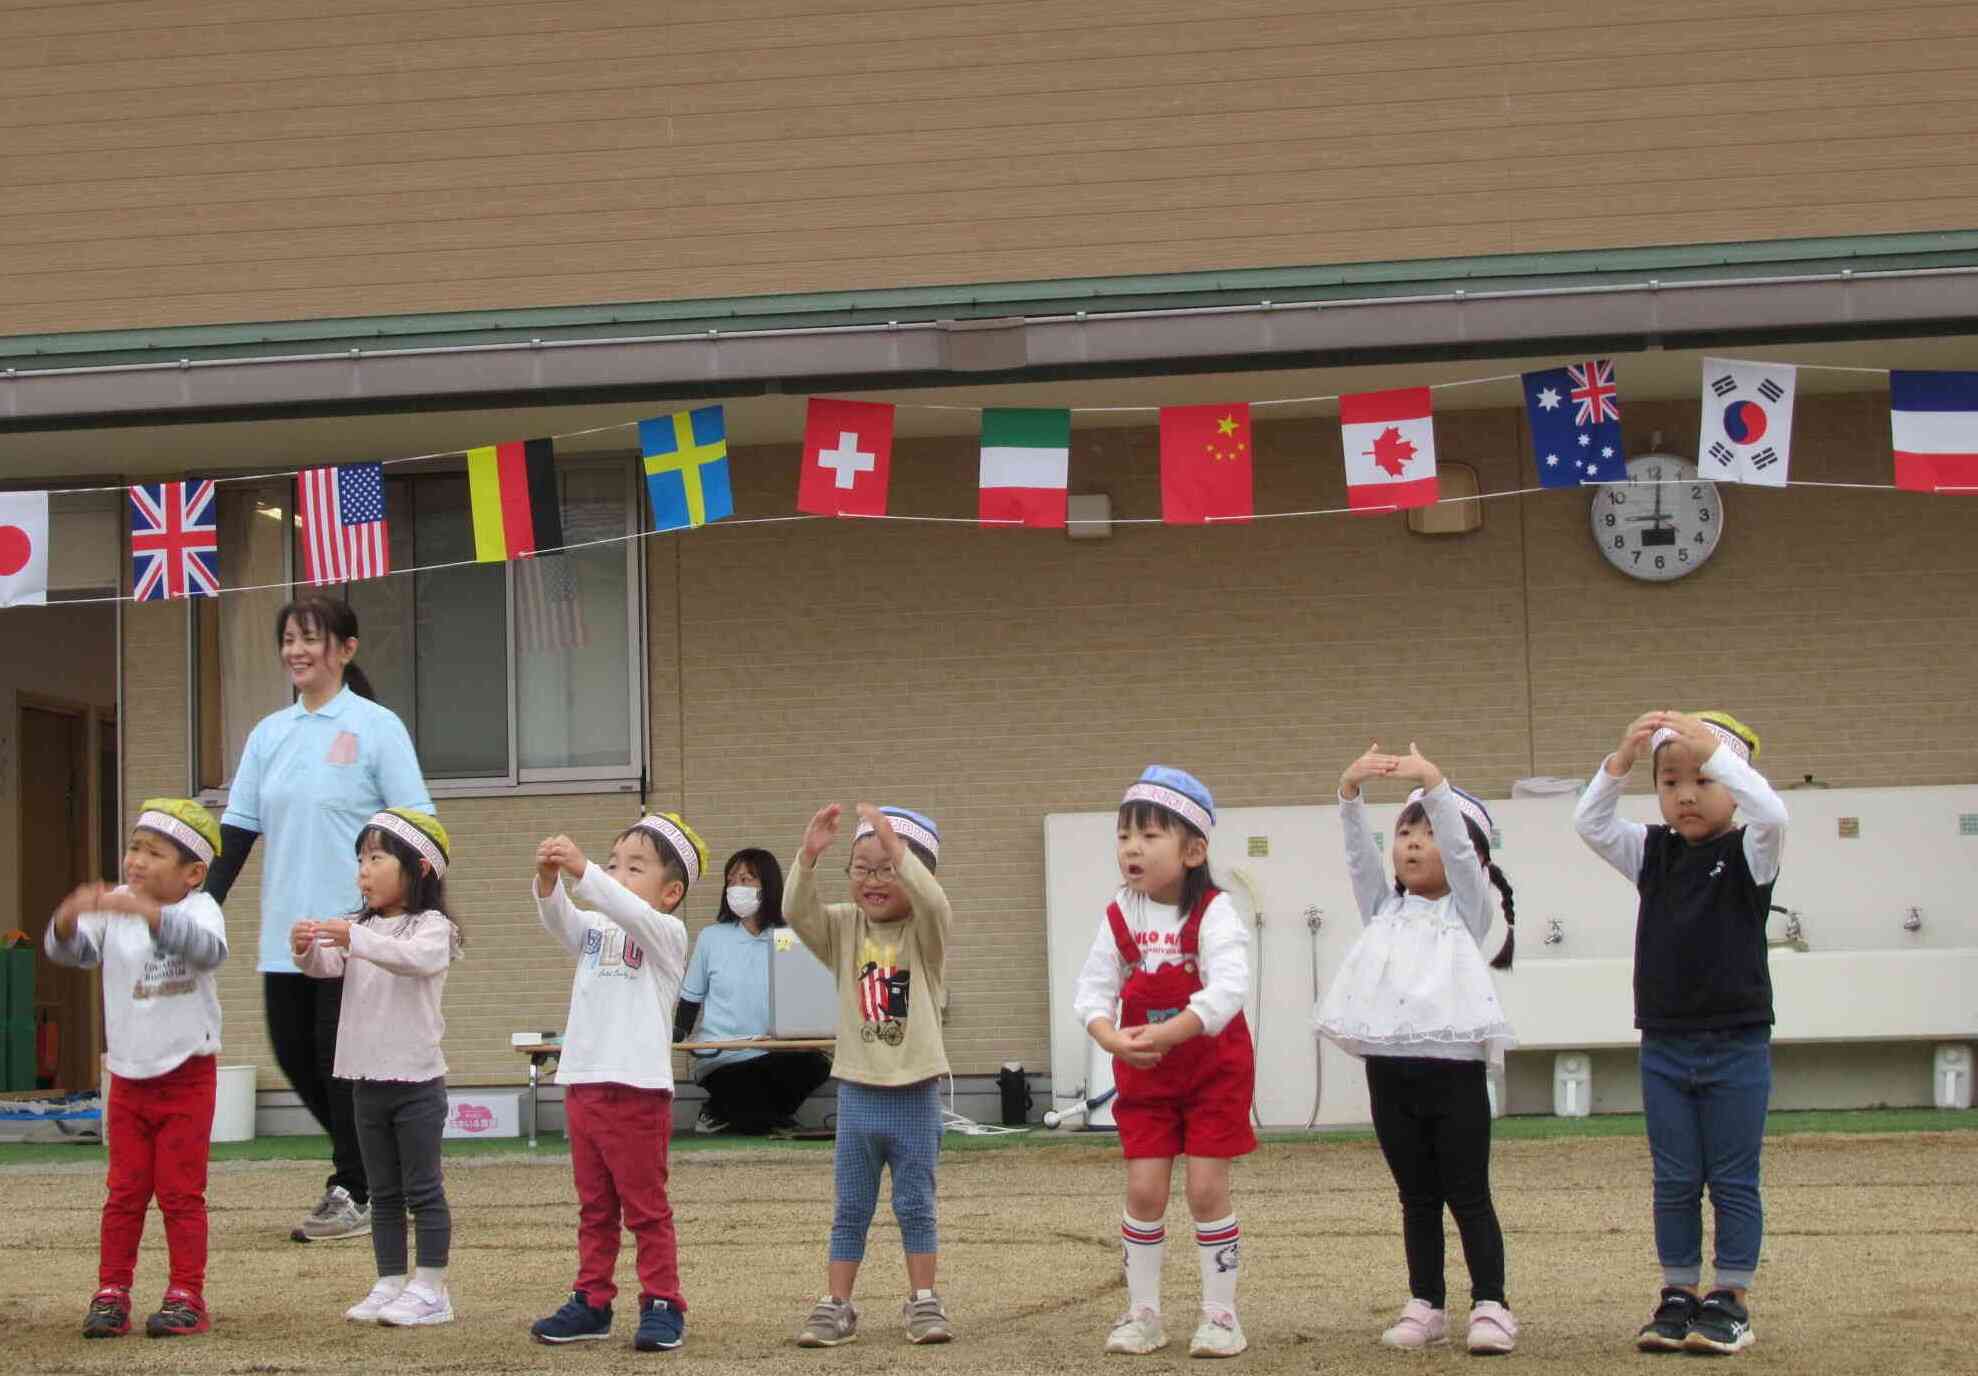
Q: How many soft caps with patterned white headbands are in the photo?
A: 7